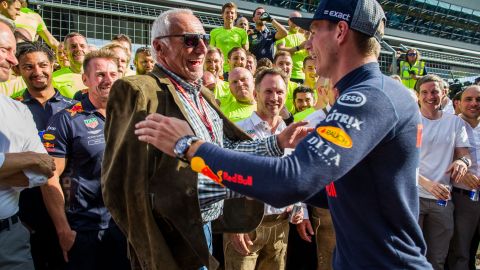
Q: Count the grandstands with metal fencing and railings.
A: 1